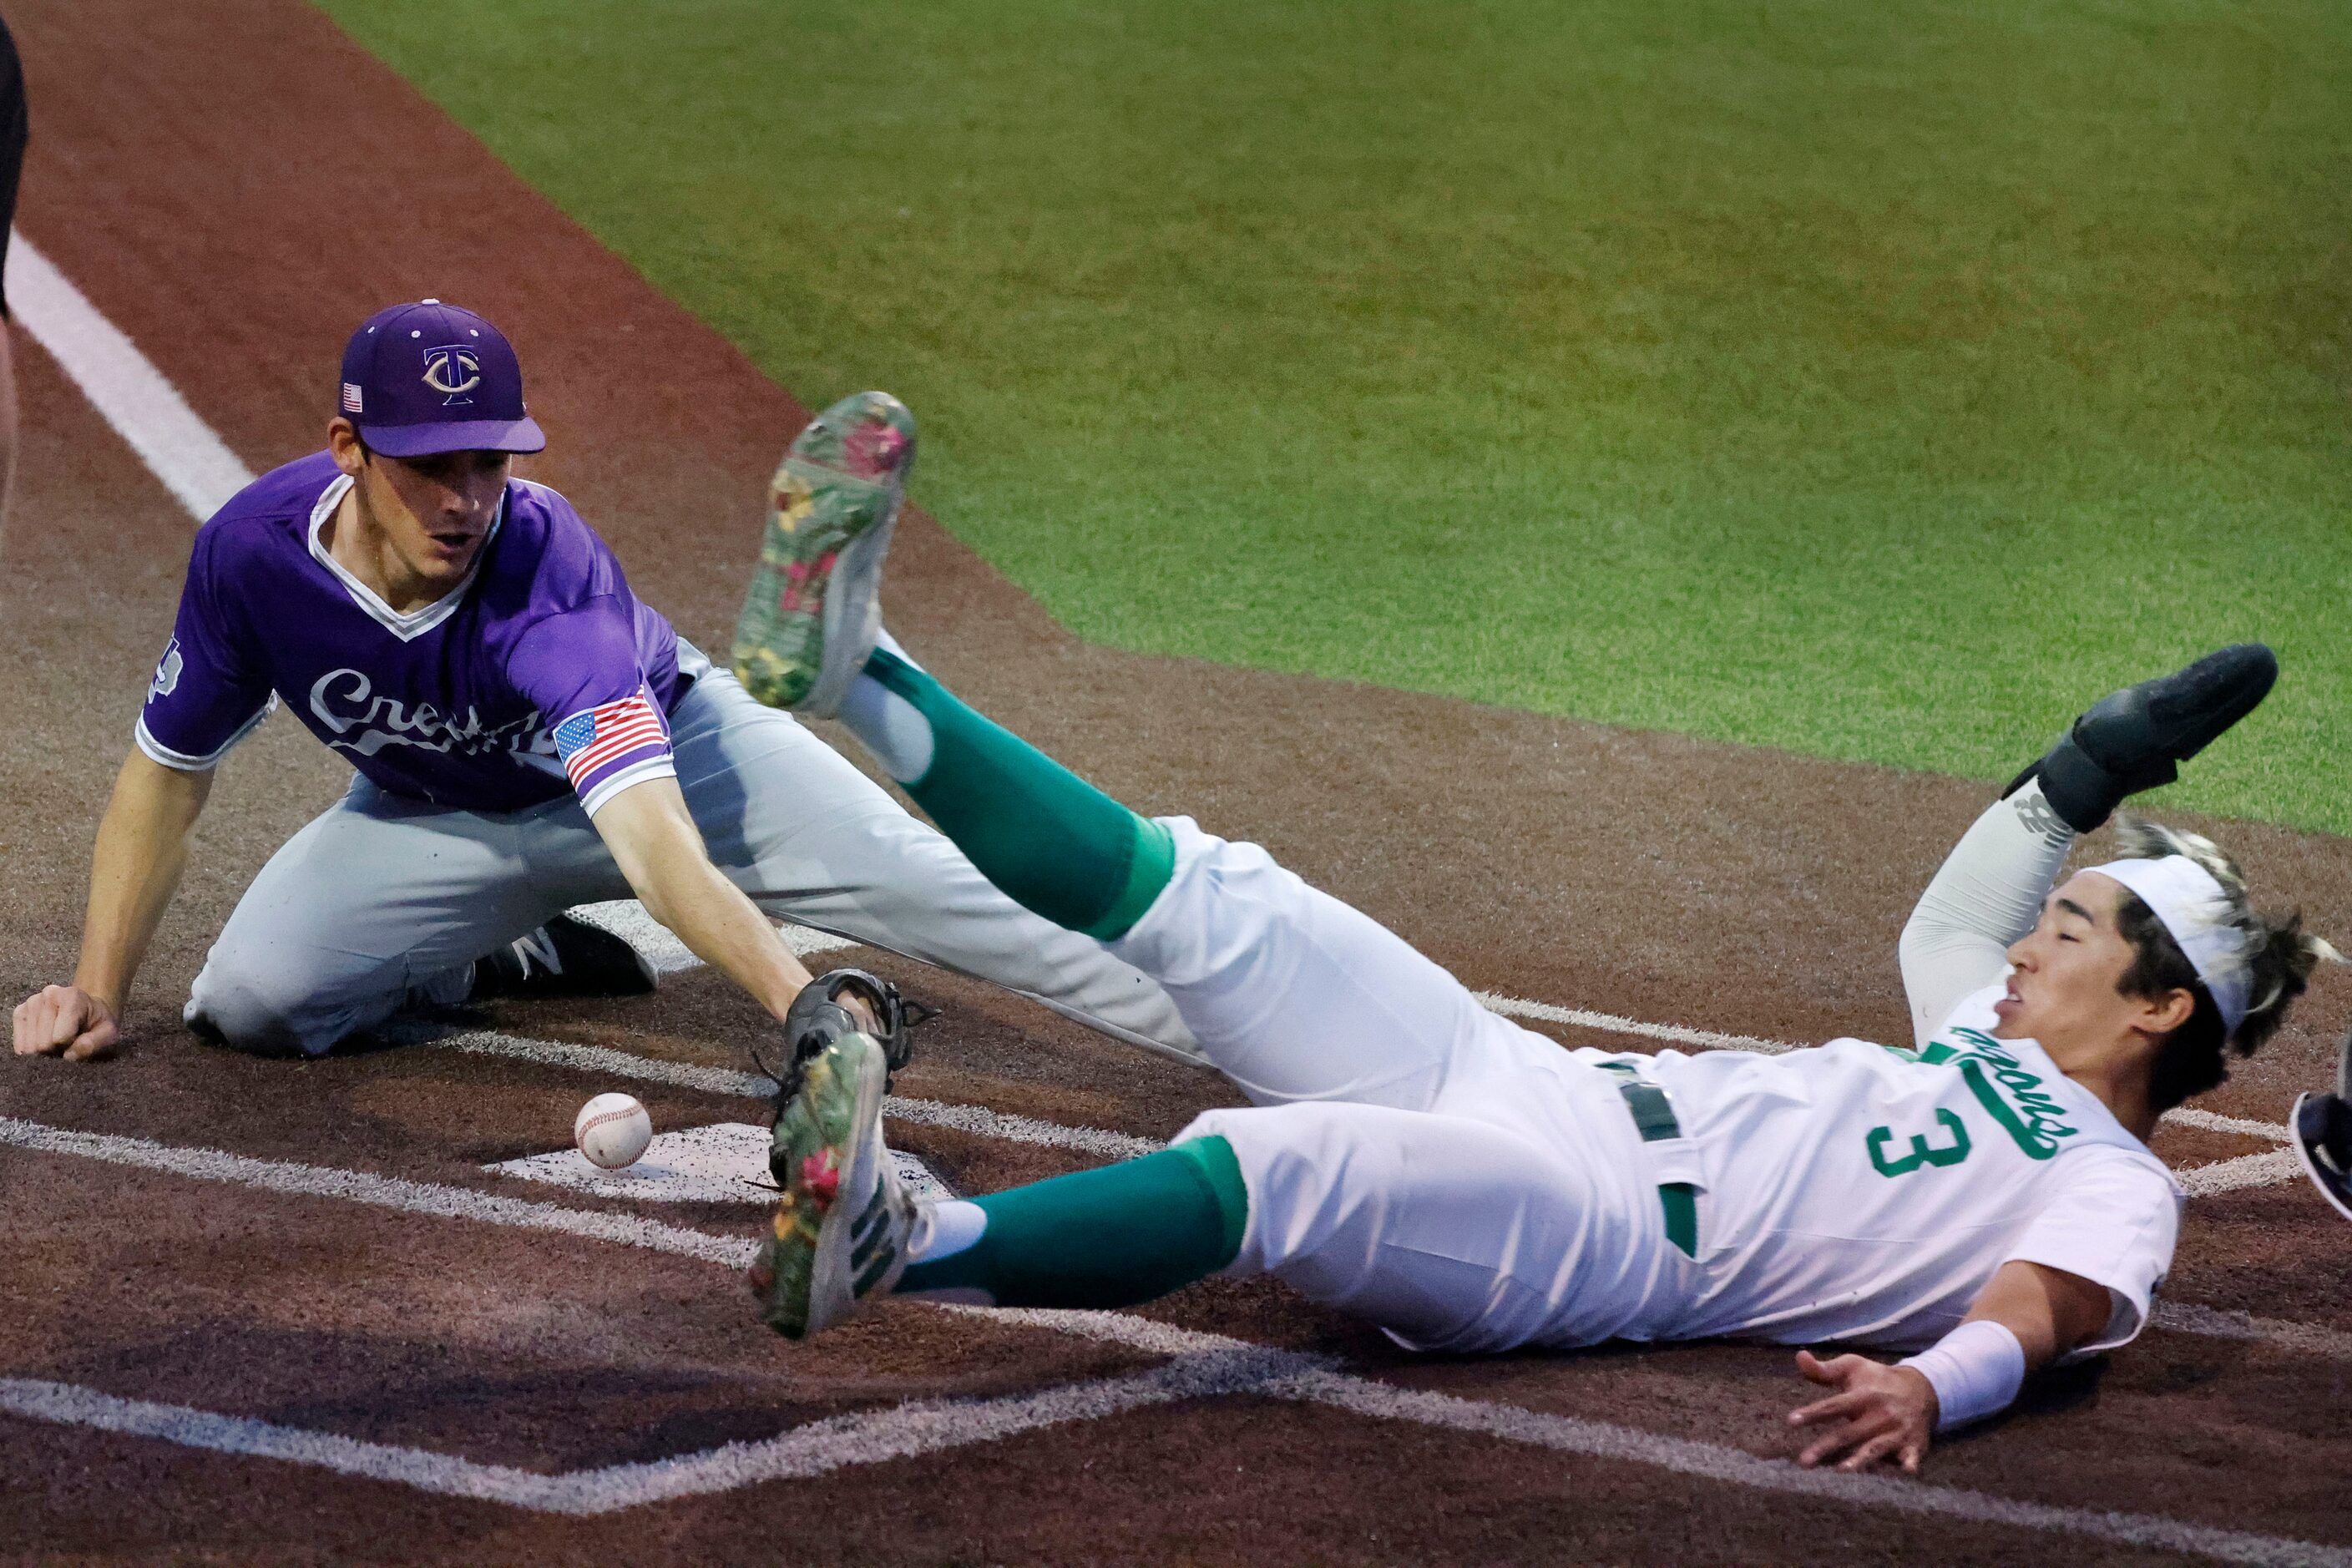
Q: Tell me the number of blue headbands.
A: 0